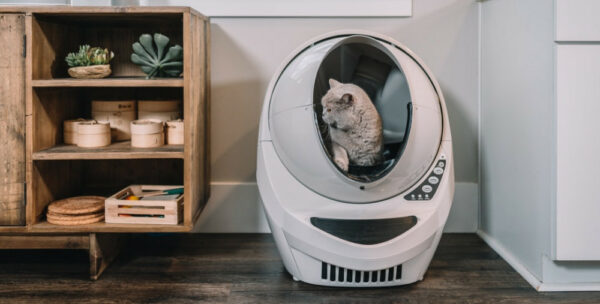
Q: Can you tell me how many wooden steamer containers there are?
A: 6